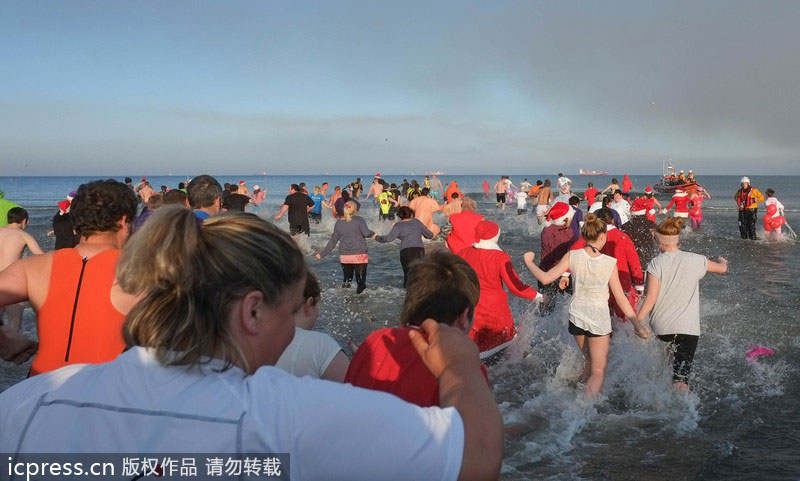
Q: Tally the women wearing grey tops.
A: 3